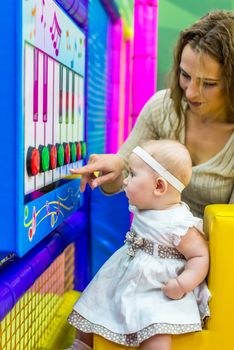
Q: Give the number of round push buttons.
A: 8